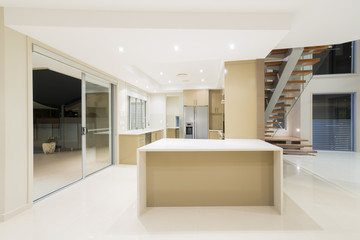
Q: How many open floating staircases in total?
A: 1